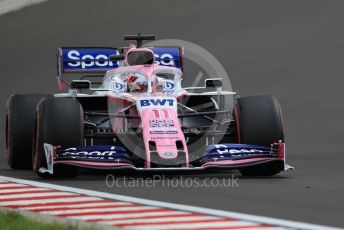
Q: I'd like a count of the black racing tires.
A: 3